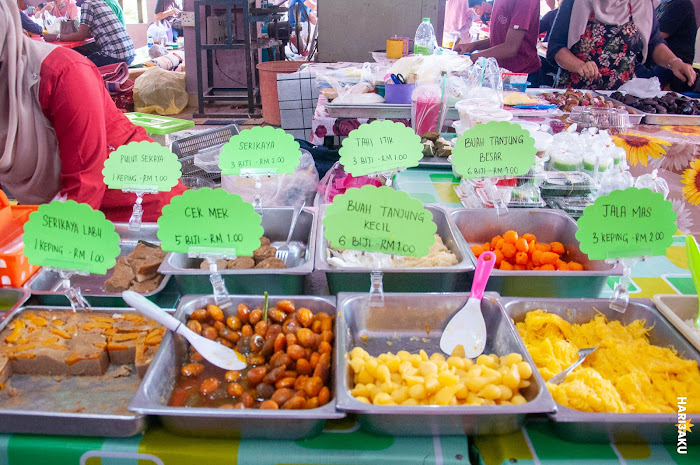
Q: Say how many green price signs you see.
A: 8